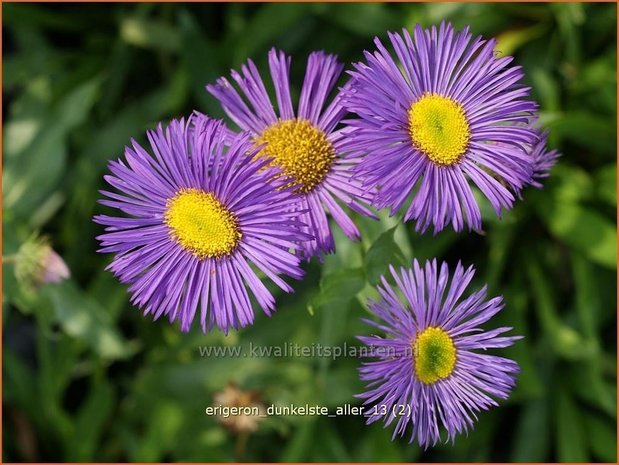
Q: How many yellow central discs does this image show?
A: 4